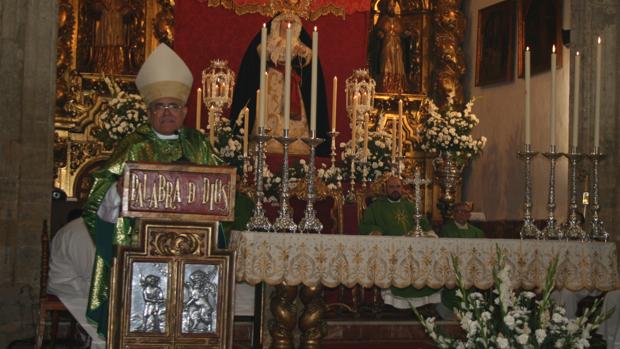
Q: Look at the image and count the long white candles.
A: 7